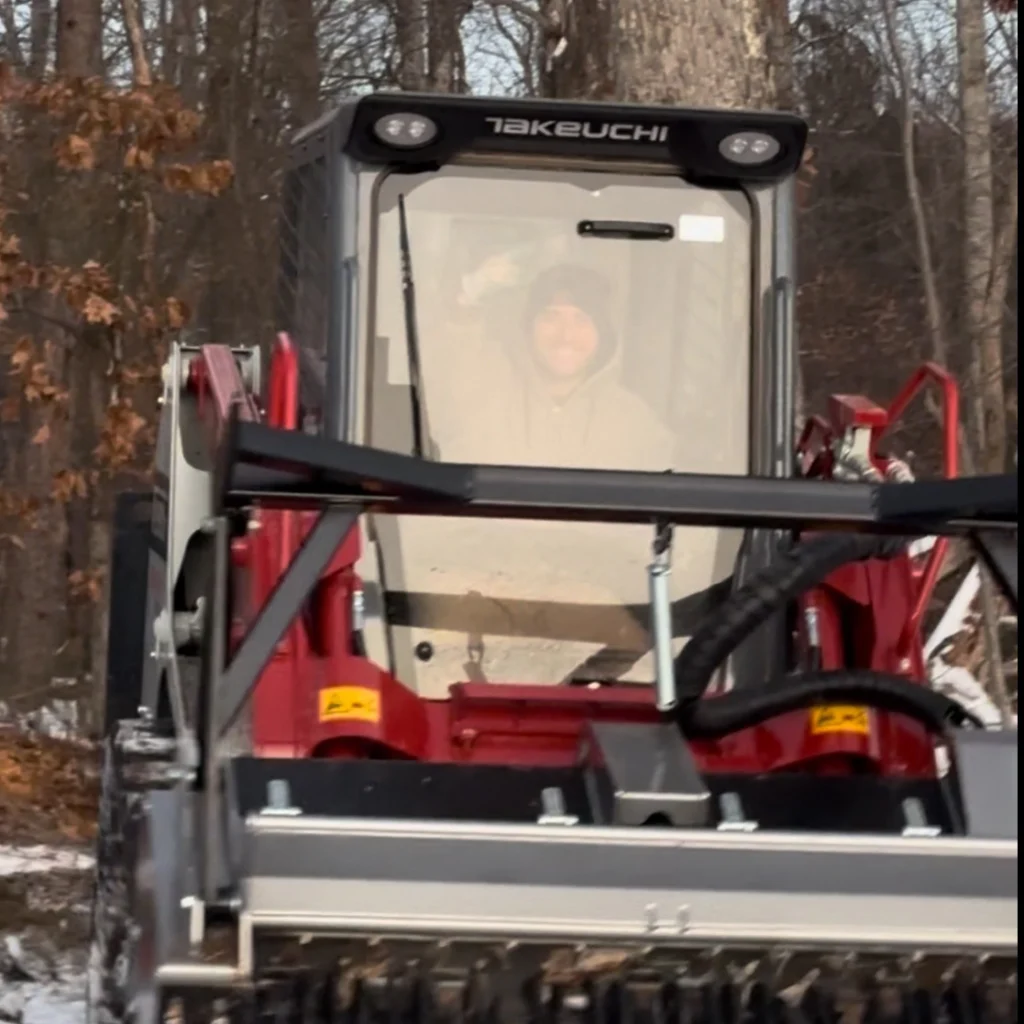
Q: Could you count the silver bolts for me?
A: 4